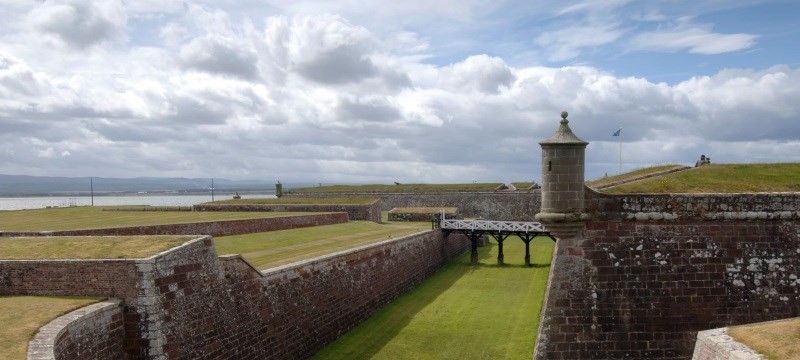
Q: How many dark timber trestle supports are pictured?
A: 3